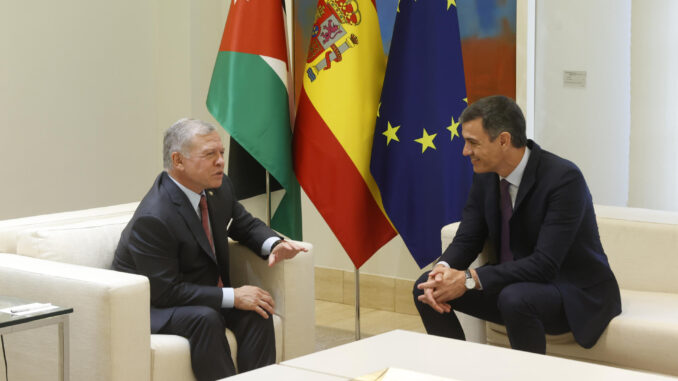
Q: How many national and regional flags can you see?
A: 3